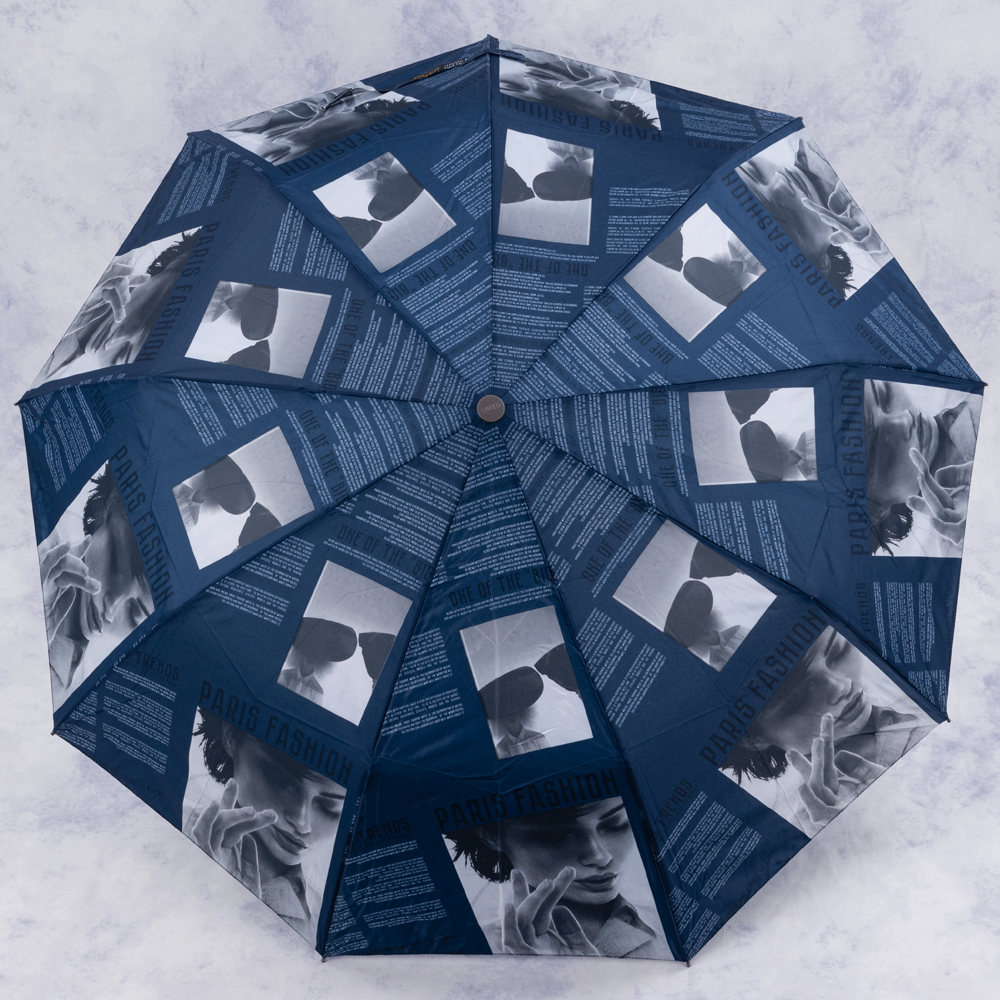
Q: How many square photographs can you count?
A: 9